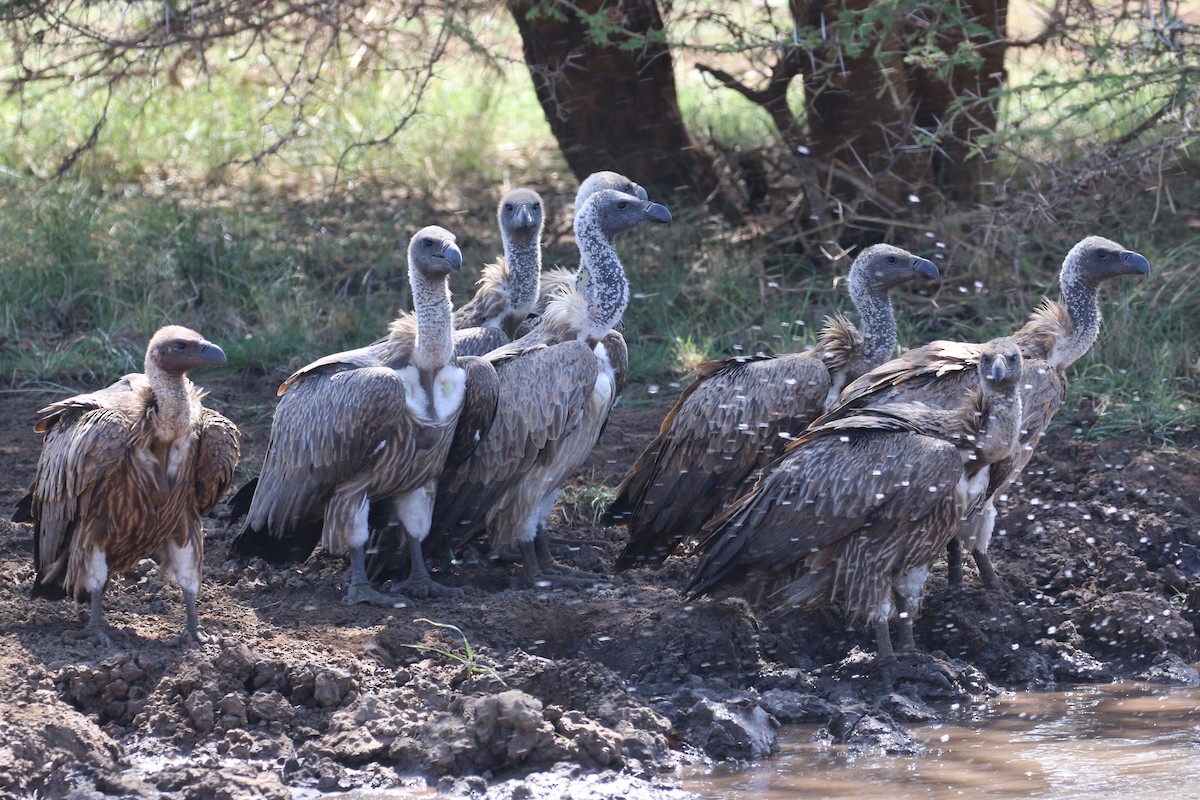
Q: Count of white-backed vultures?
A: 8